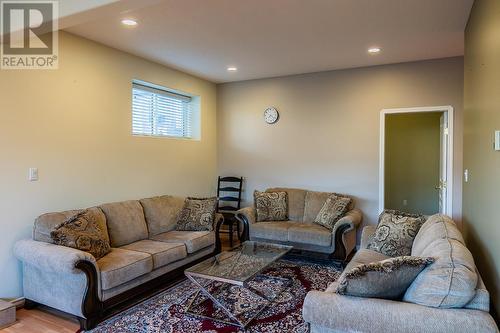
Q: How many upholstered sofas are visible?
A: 3